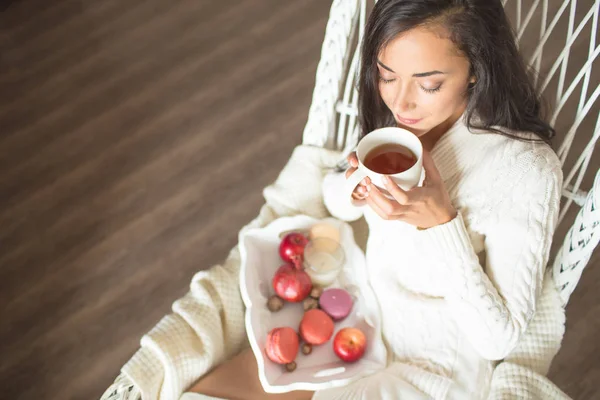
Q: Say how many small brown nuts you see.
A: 5